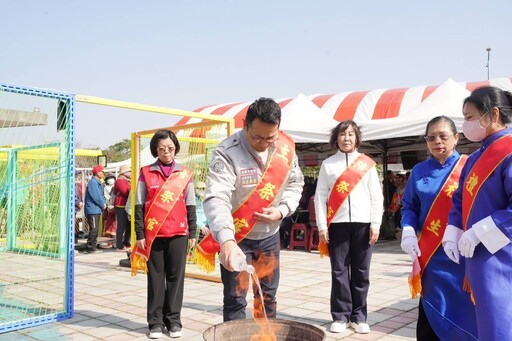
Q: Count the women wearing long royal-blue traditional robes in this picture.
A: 2